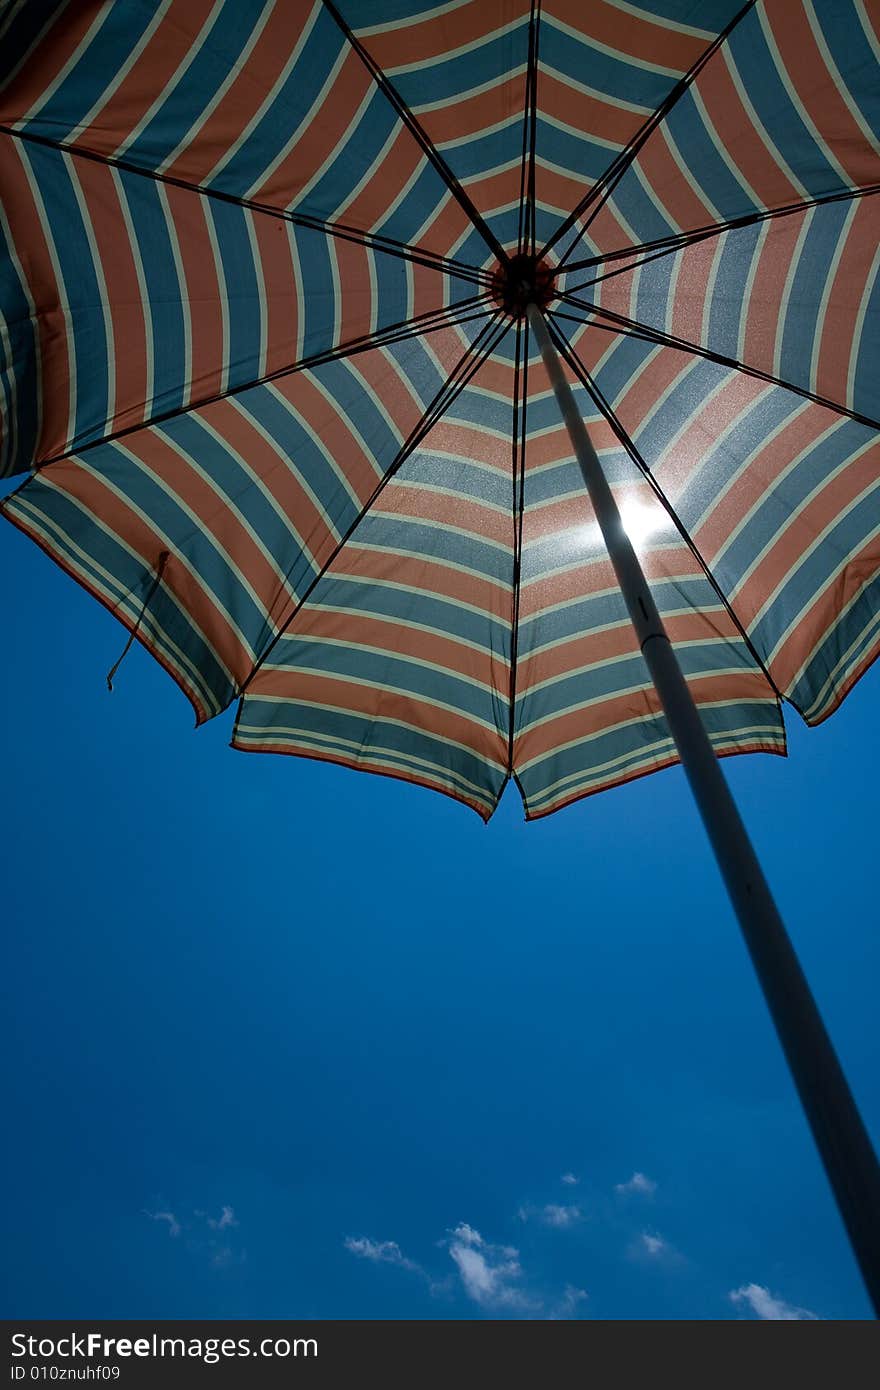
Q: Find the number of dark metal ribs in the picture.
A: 10